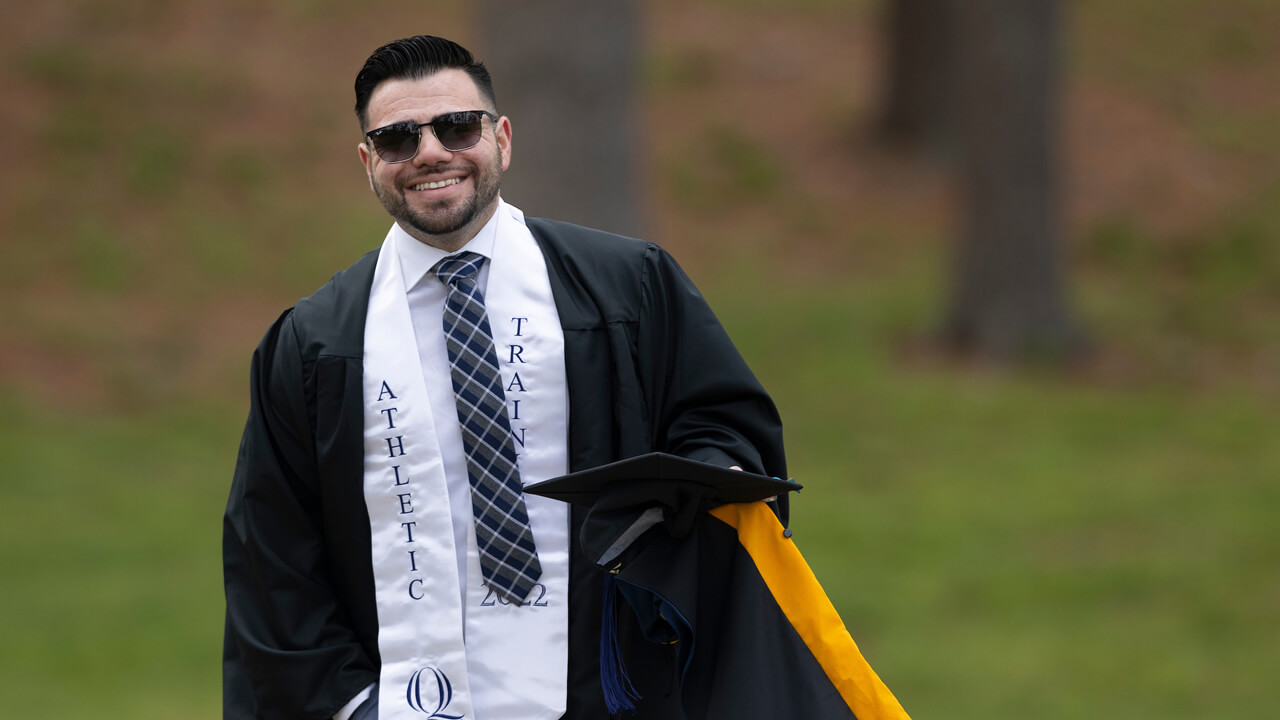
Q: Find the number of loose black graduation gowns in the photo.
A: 1